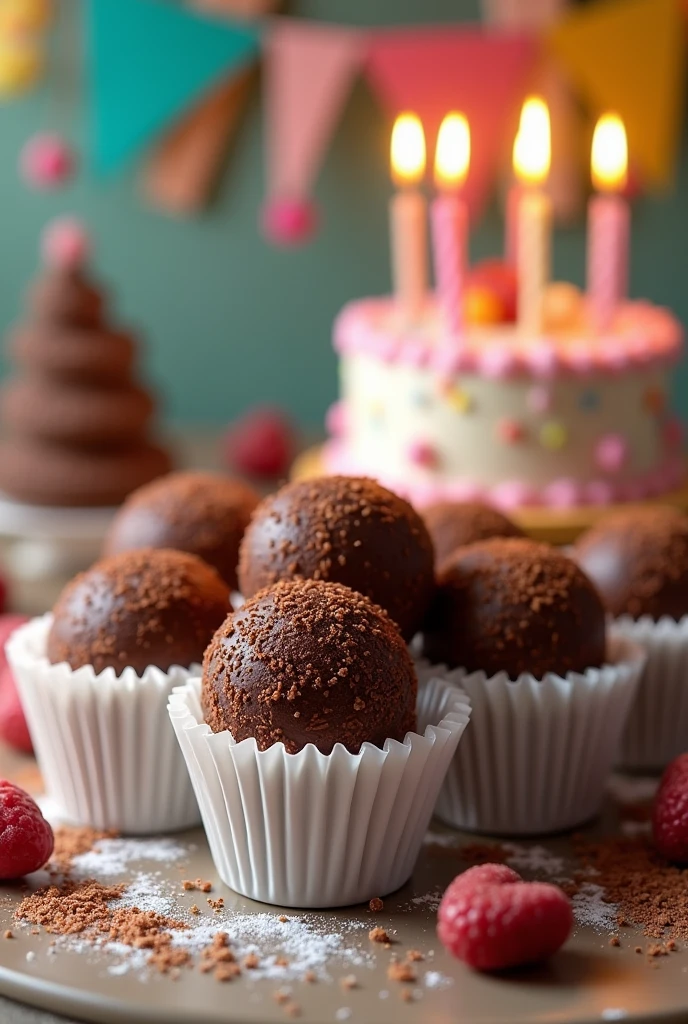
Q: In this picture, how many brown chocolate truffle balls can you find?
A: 7